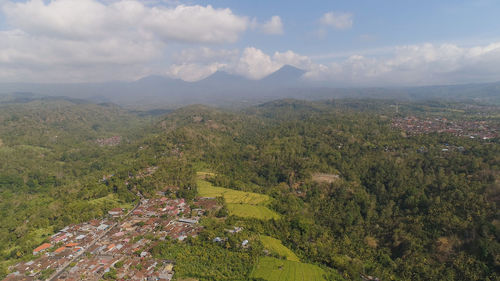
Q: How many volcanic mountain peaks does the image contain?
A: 3